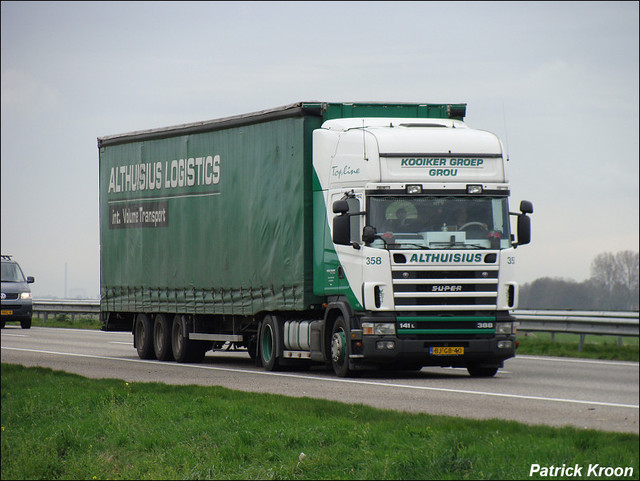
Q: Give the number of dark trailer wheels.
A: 3